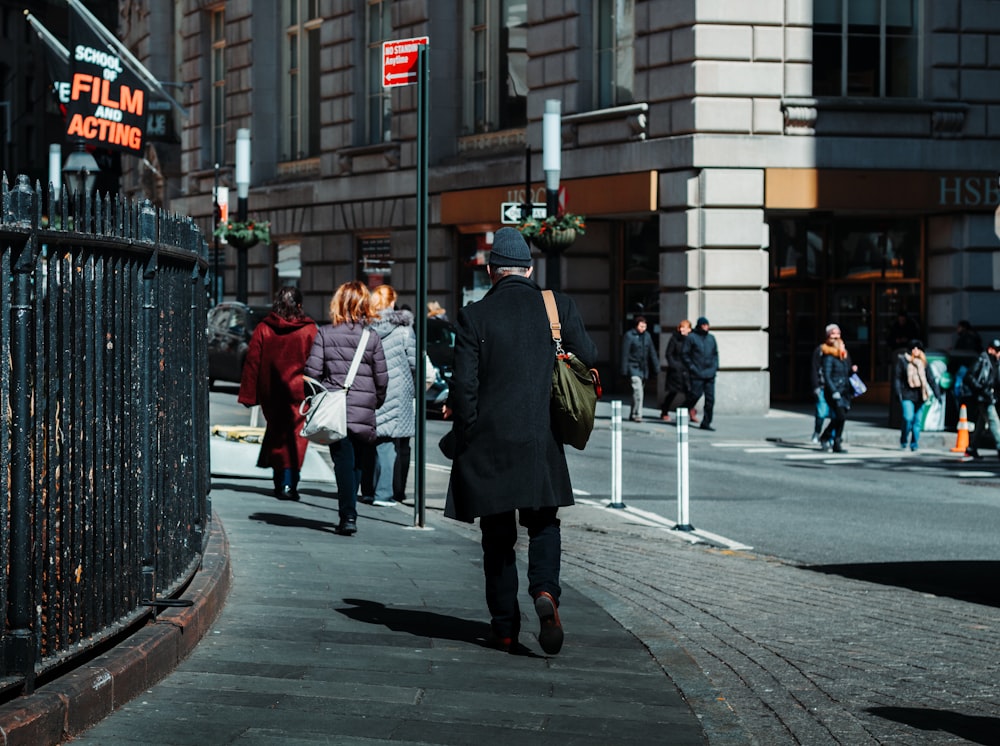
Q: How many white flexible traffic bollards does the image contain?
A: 2